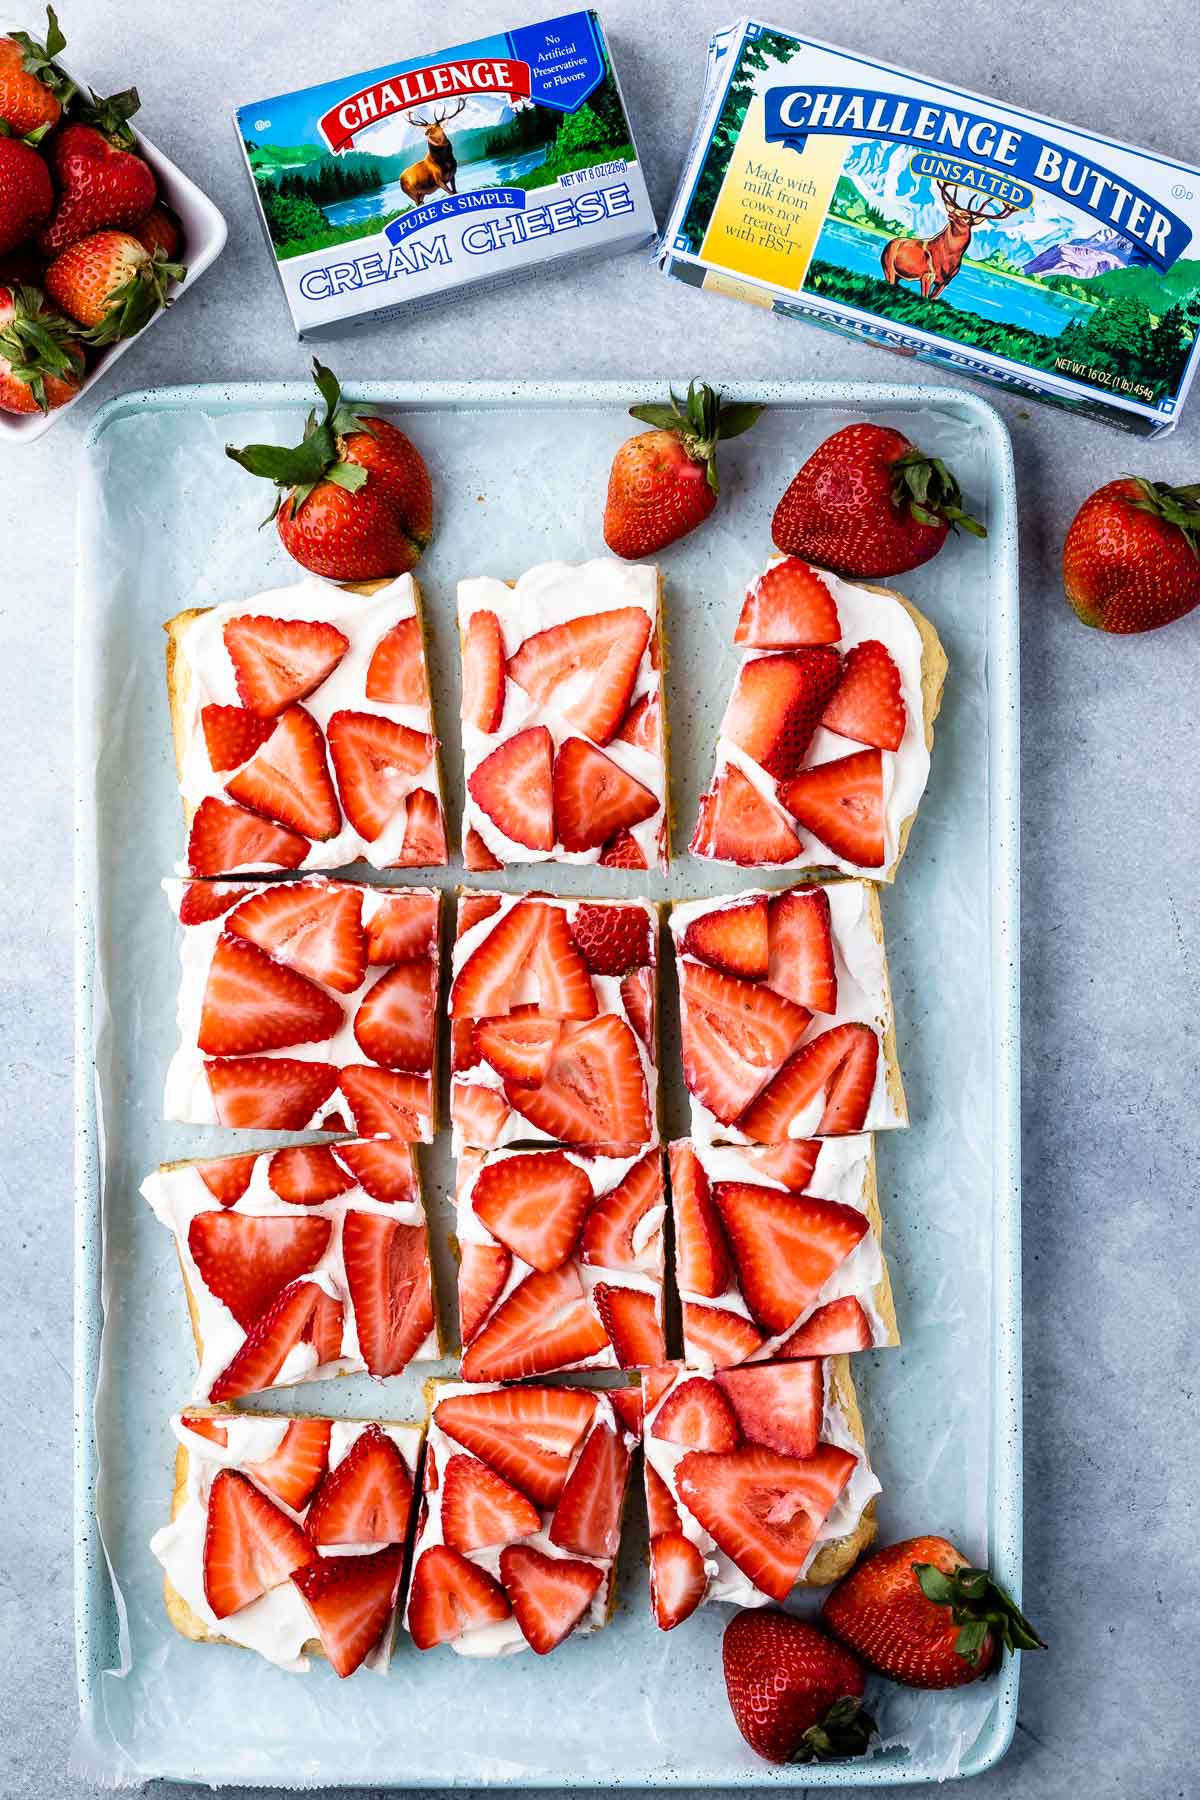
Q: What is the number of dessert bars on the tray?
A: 12